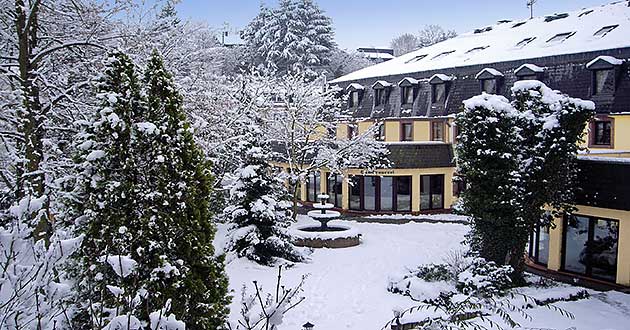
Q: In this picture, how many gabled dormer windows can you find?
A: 7